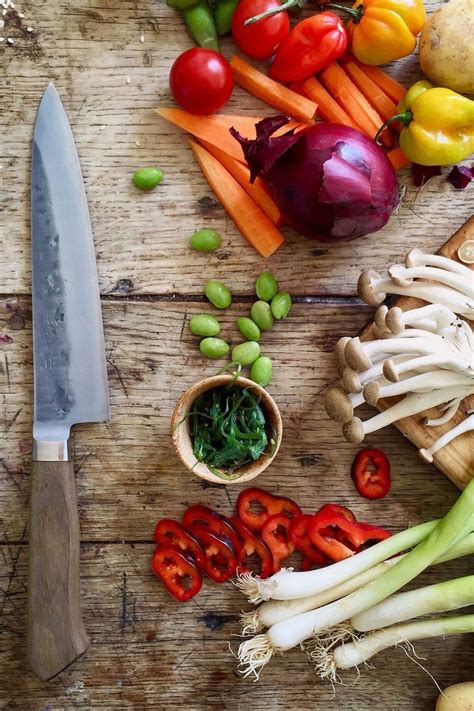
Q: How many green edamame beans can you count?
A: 11